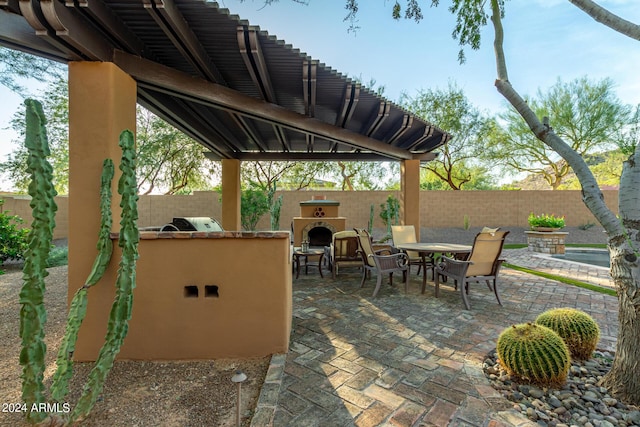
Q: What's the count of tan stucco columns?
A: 3